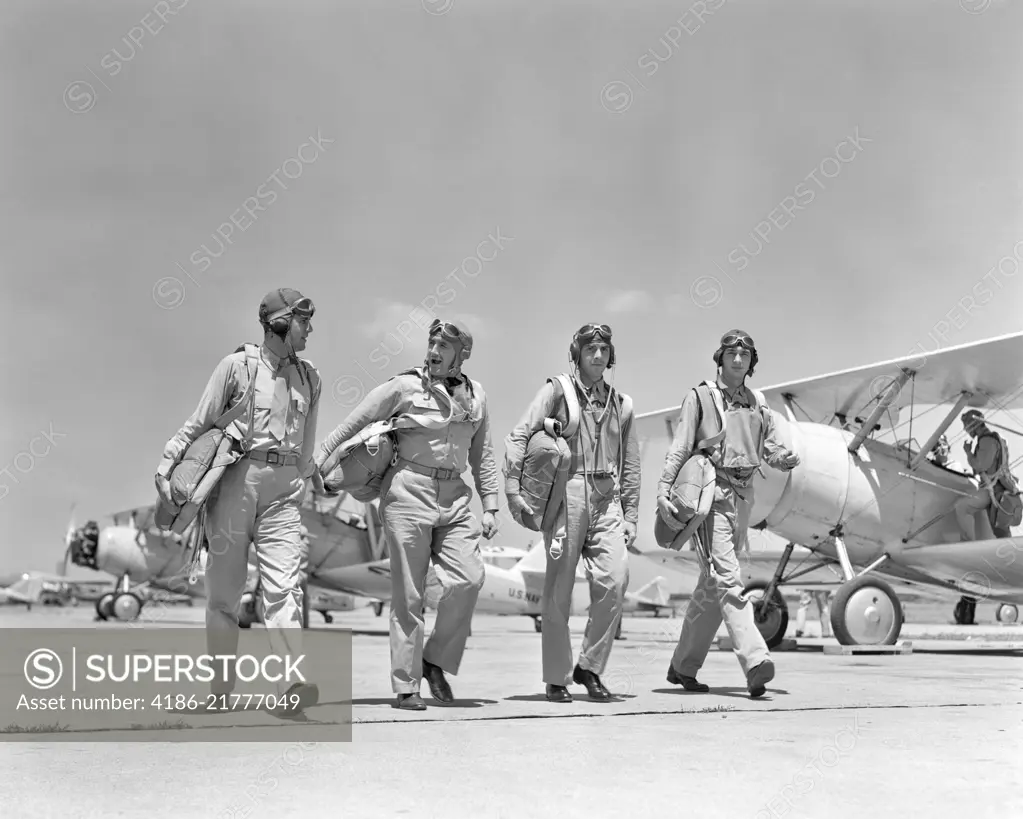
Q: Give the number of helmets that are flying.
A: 0